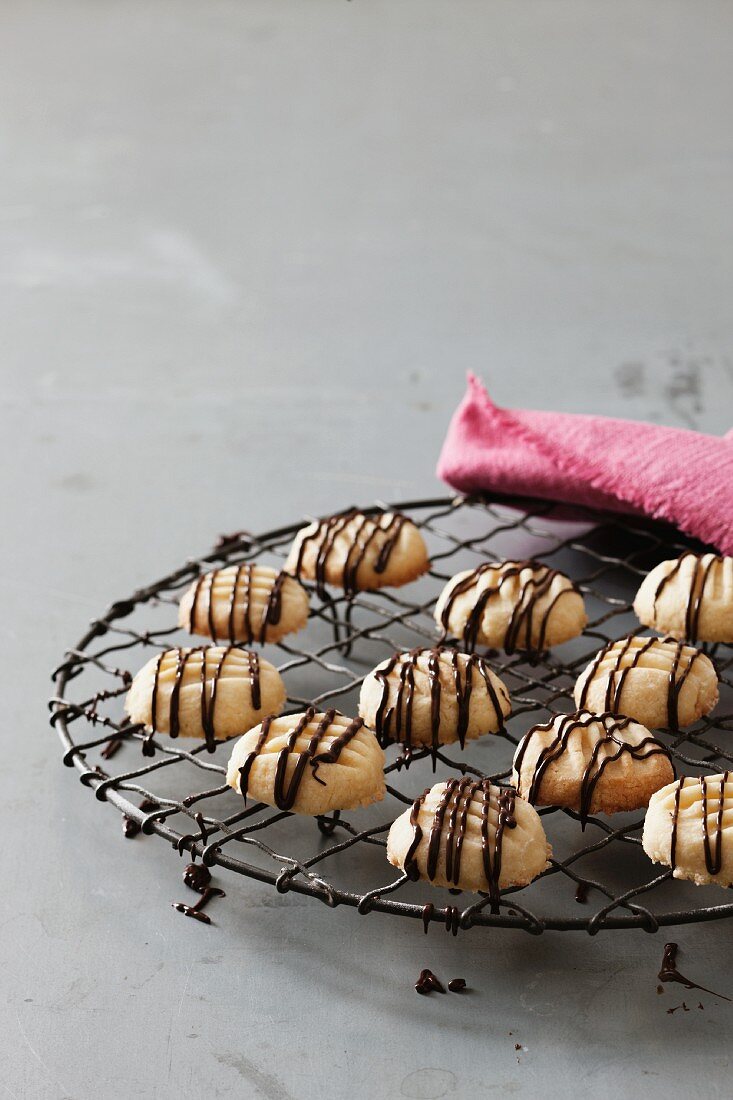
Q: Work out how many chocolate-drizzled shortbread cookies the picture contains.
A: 11